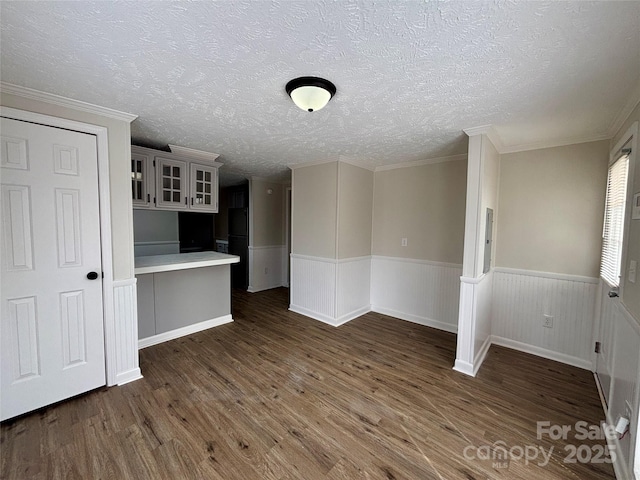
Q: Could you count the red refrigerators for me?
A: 0